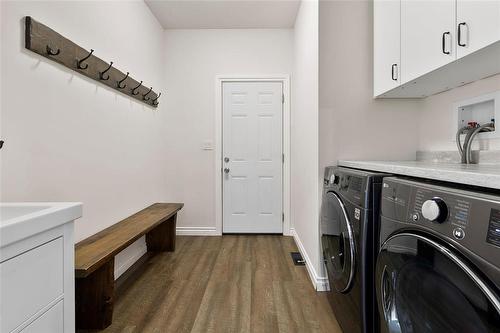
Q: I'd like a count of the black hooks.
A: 7